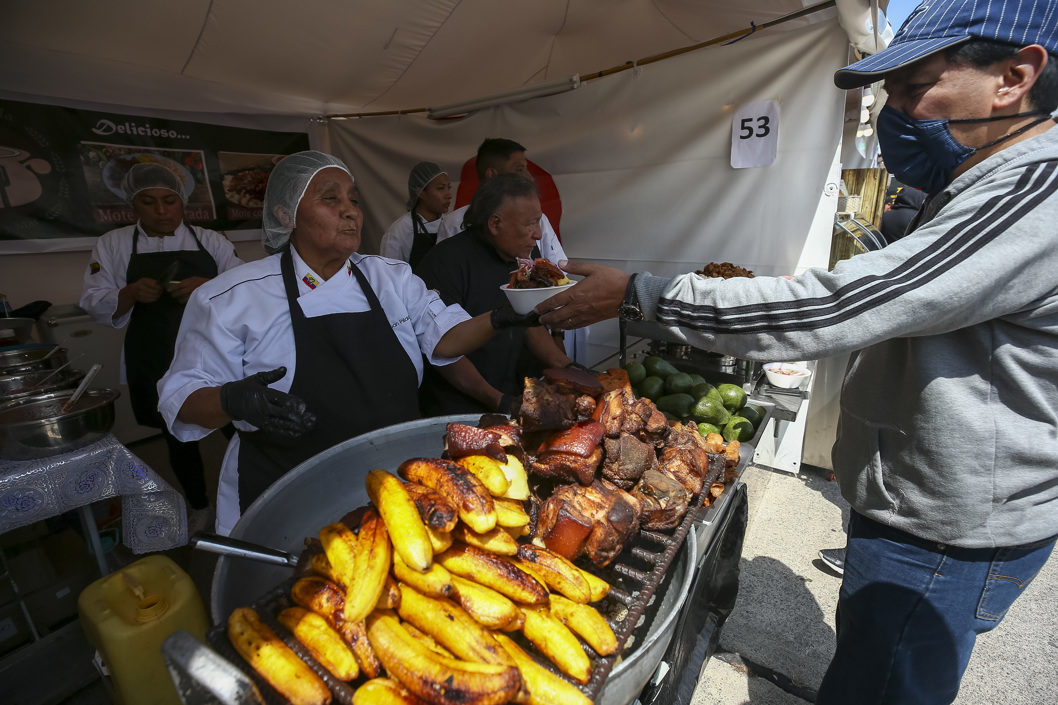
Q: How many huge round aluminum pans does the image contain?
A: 1